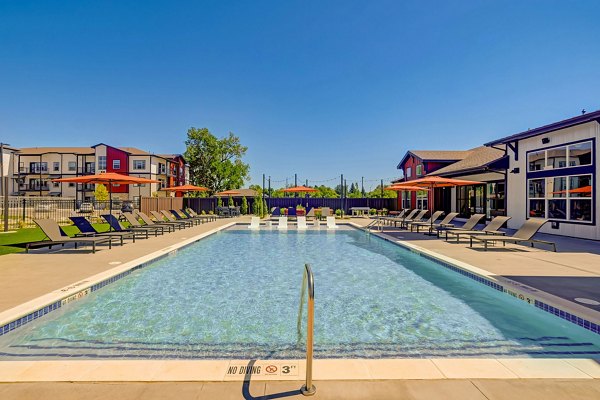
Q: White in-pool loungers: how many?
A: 4